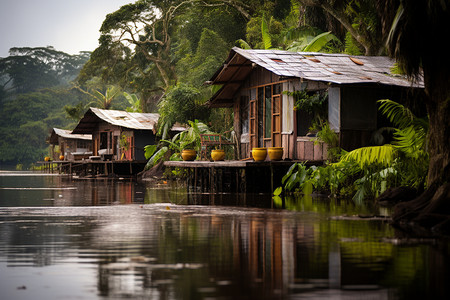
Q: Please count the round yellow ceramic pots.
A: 4